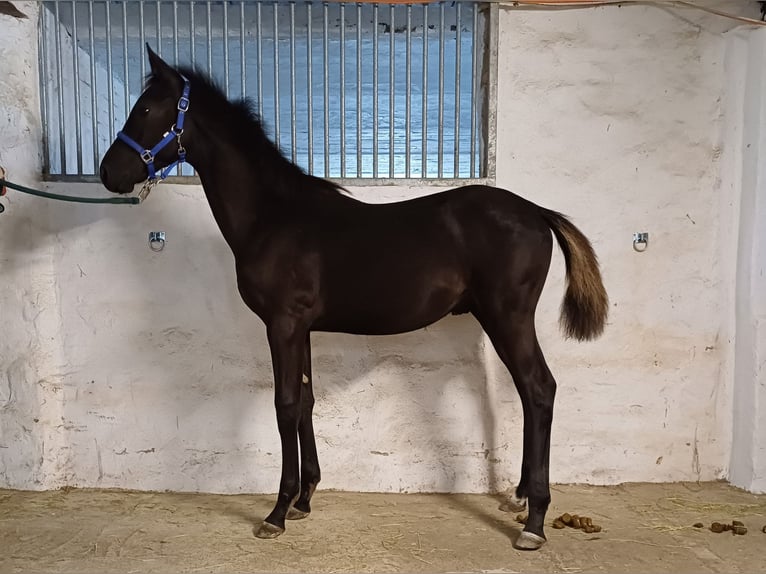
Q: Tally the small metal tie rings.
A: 2